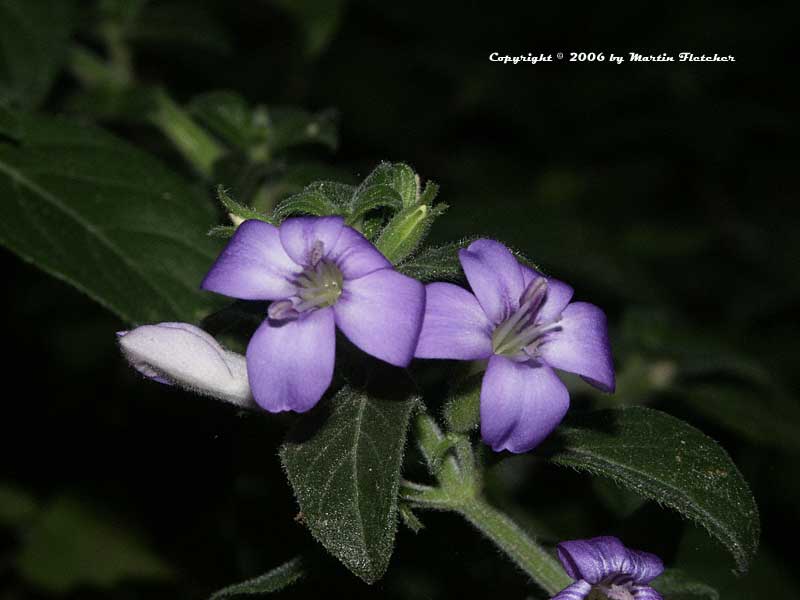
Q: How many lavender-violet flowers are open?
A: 2